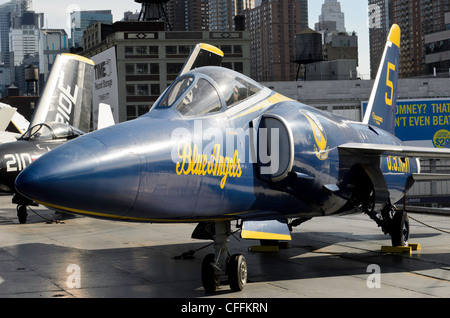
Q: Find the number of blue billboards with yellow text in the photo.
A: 1